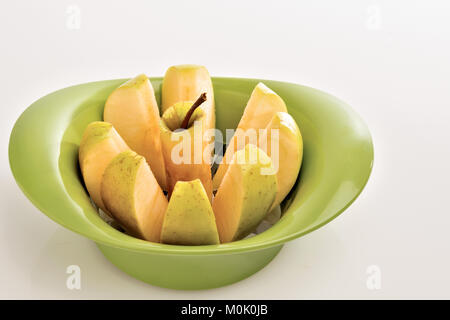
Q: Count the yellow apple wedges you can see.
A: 8